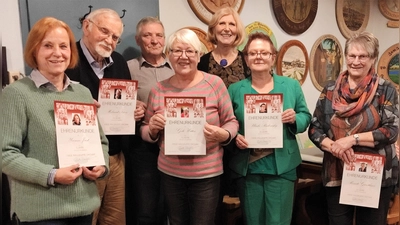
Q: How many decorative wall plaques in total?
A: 9